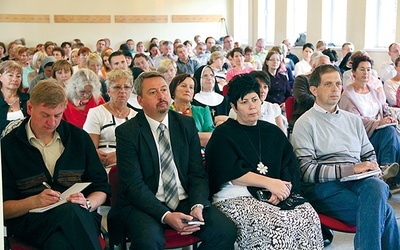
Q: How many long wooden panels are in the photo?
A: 4